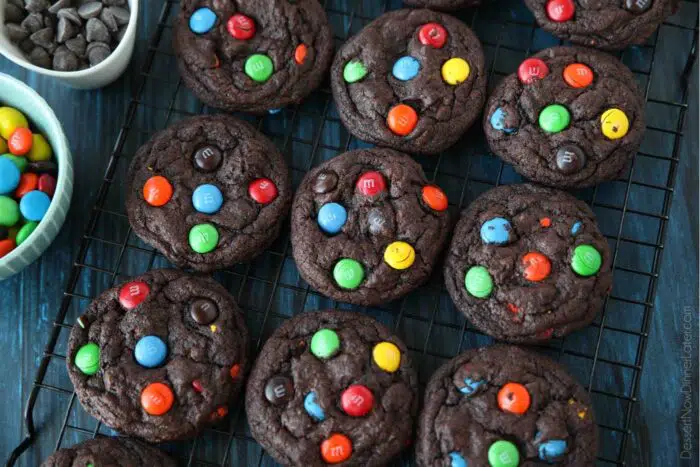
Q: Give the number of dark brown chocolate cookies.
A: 12